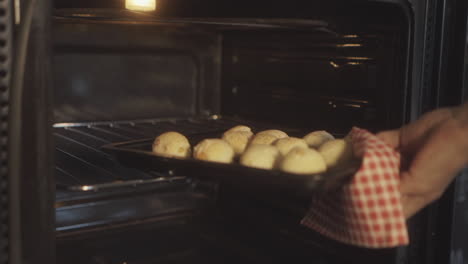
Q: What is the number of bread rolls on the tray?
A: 9